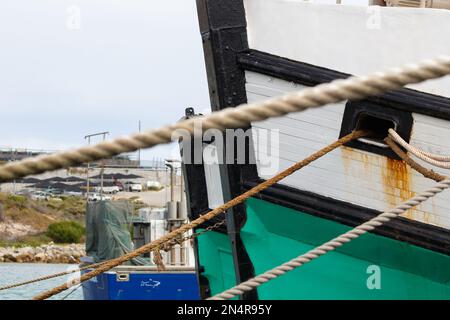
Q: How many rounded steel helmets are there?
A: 0